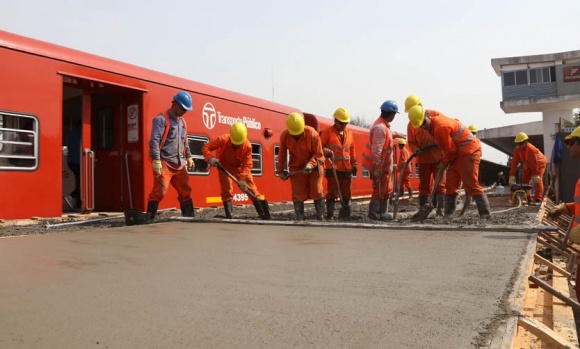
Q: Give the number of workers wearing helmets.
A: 11